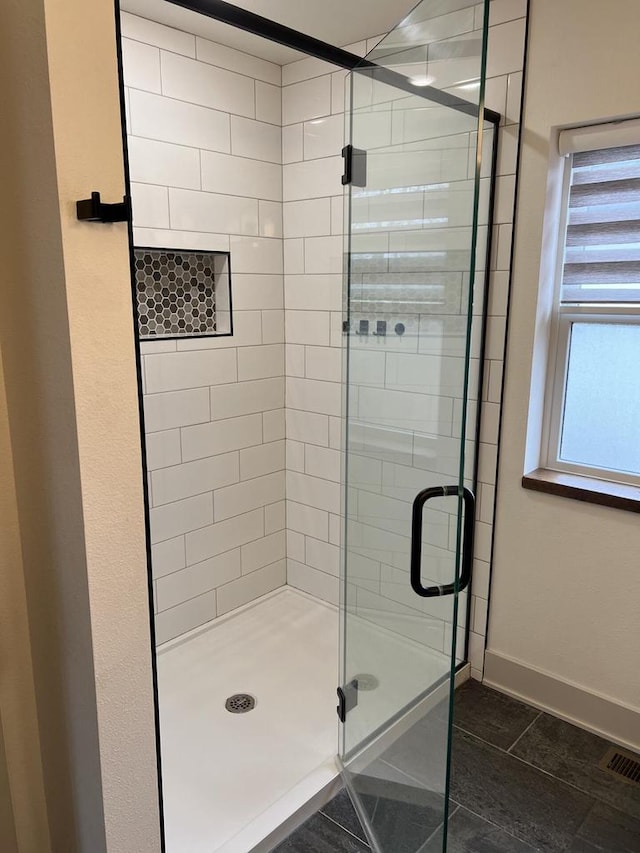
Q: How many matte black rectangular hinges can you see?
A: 2